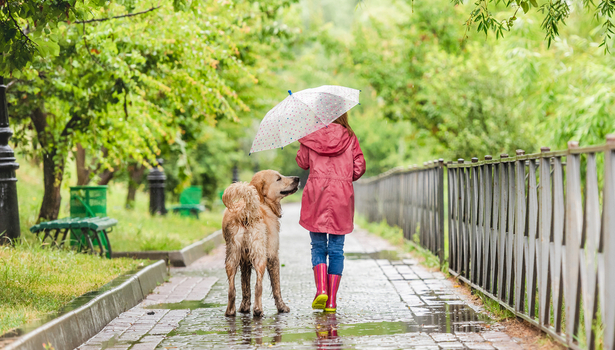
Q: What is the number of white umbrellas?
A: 1